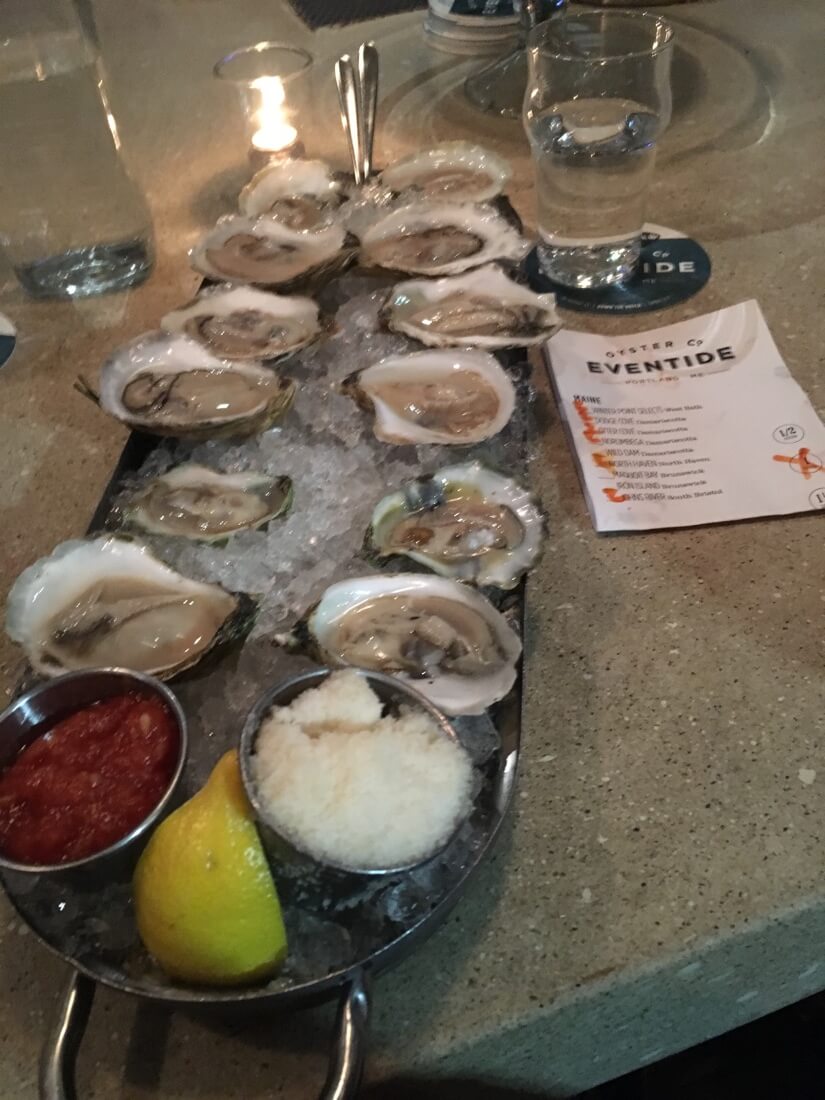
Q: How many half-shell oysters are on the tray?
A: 12